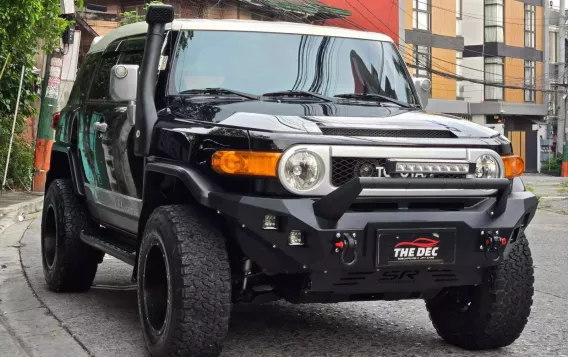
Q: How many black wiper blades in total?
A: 3